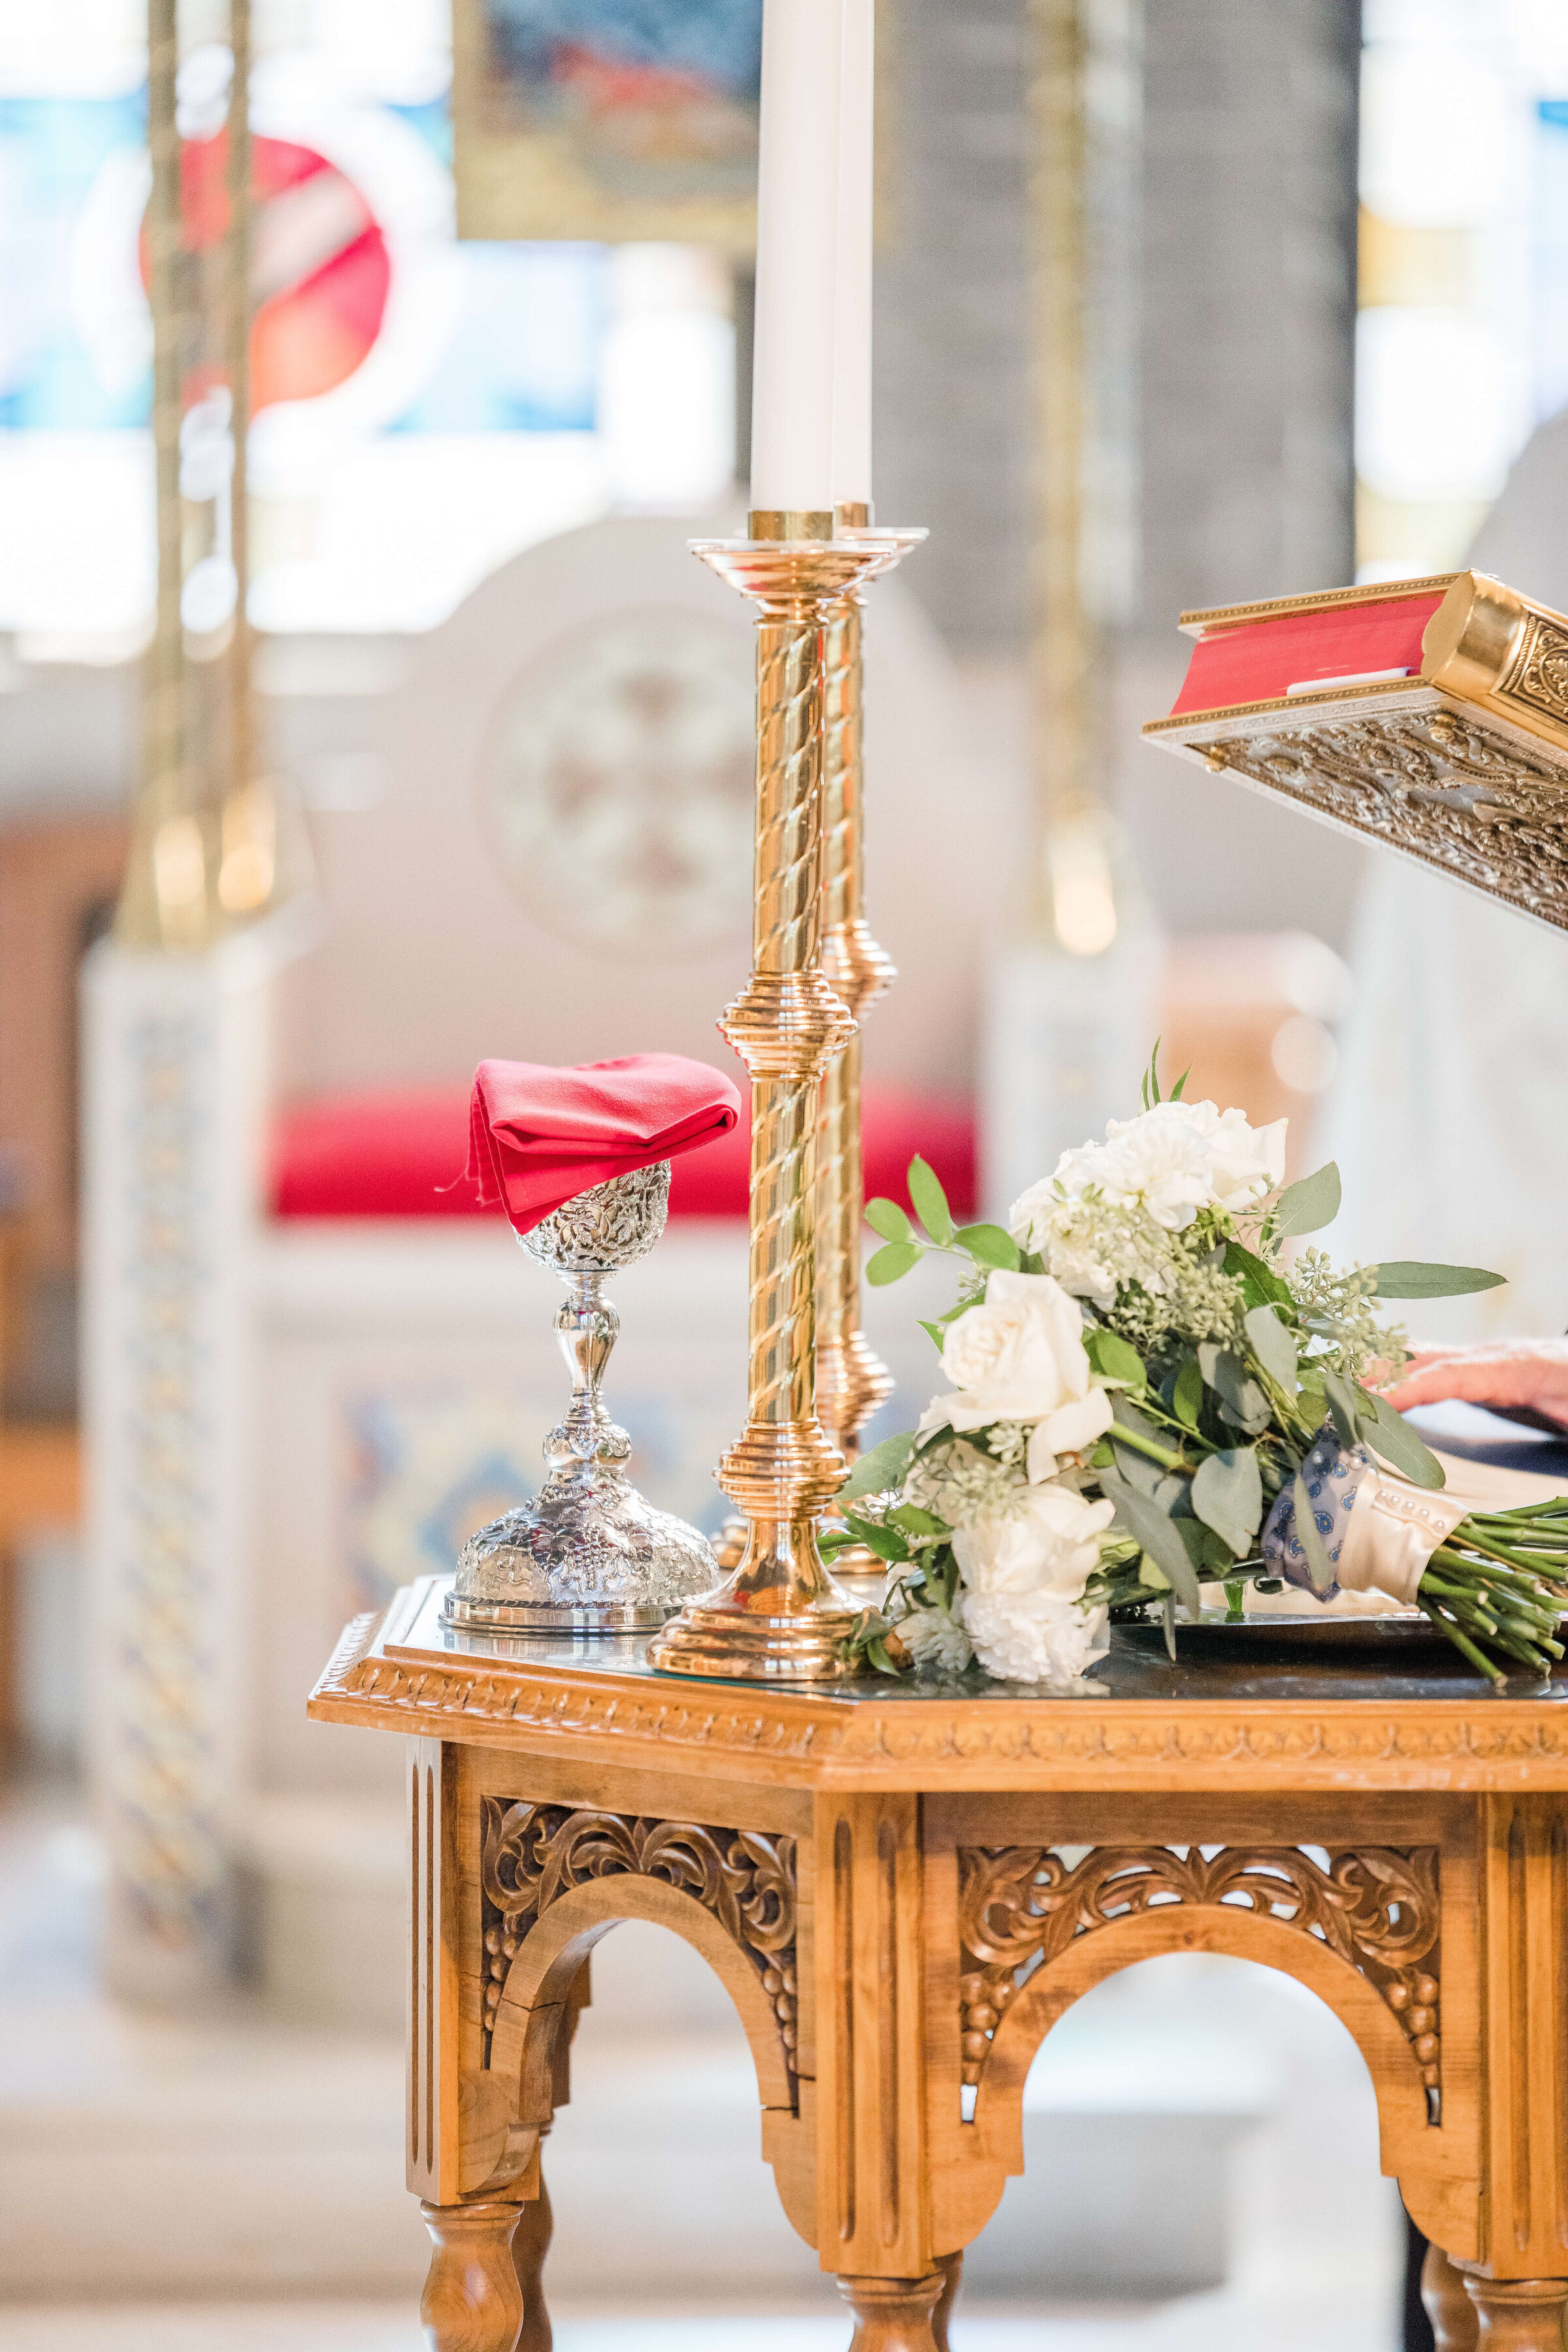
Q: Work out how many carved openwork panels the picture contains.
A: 2